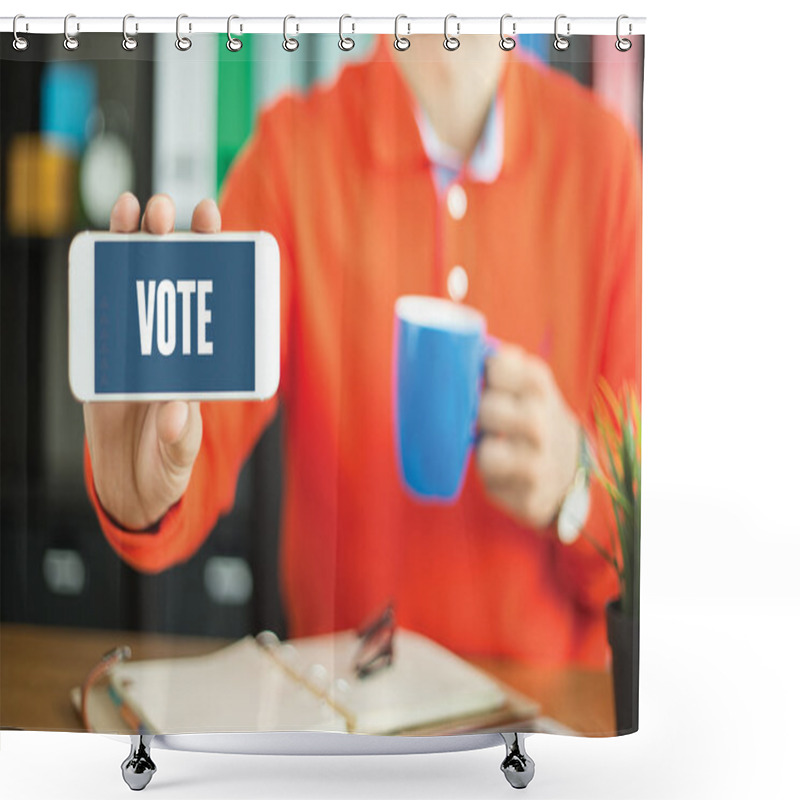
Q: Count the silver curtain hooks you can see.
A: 12